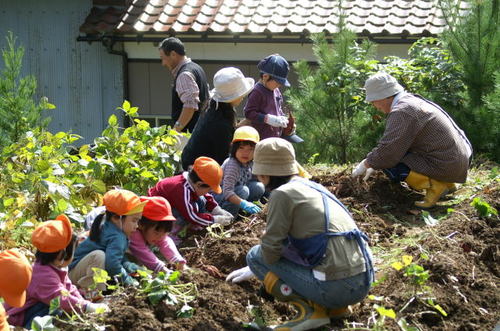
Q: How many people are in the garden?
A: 11